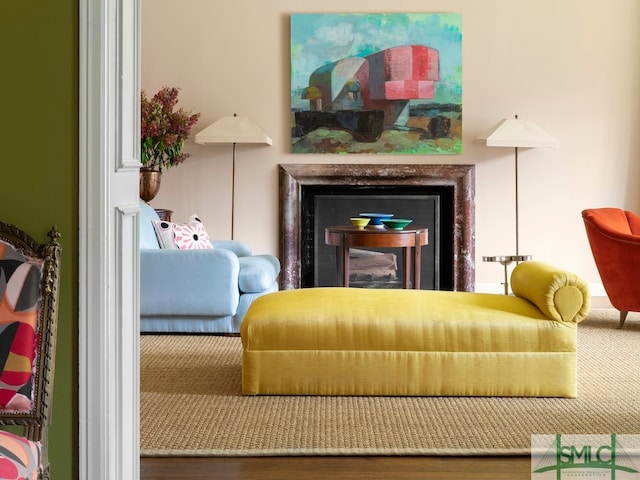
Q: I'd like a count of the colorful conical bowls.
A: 3